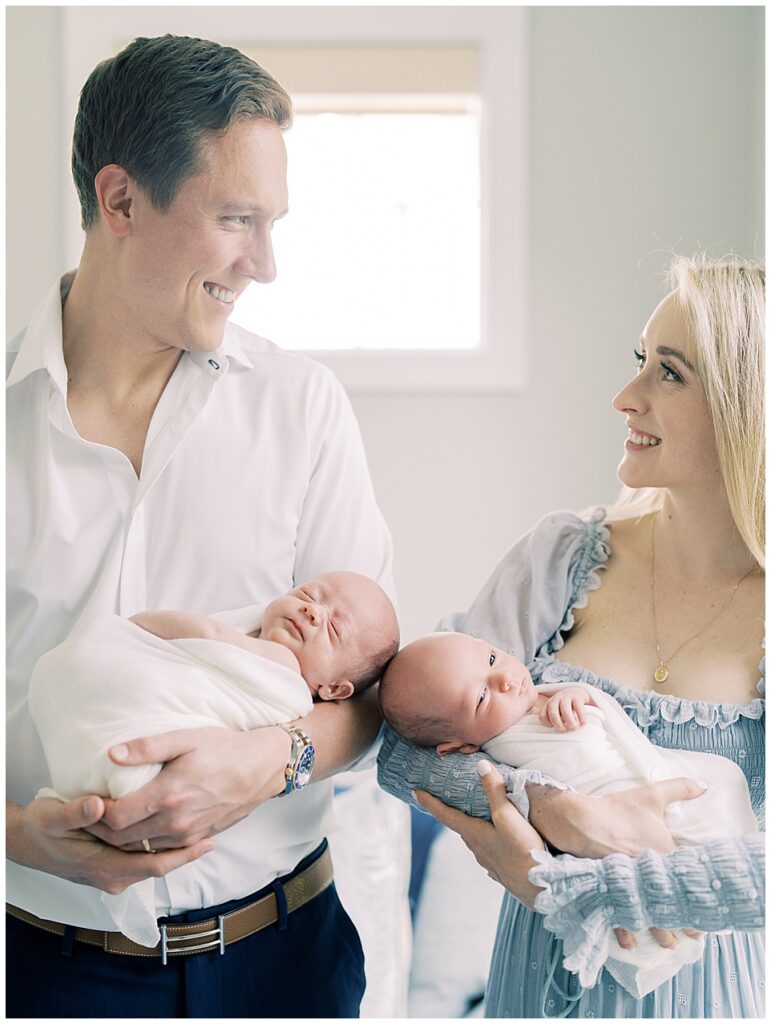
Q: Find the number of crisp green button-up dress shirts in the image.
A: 0